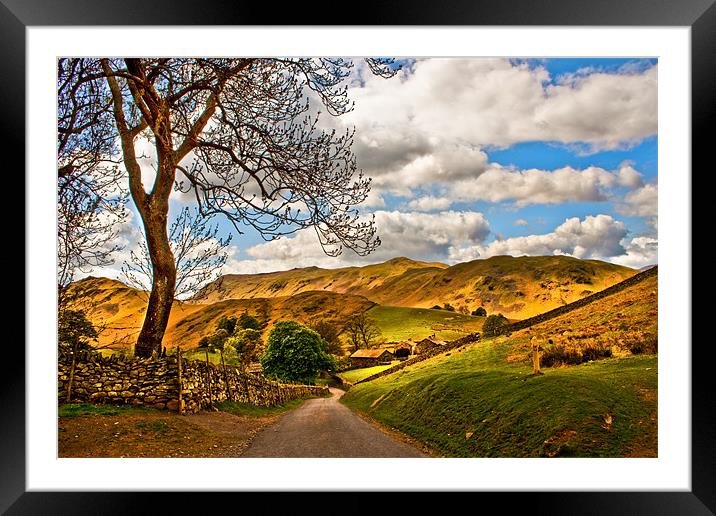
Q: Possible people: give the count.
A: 0